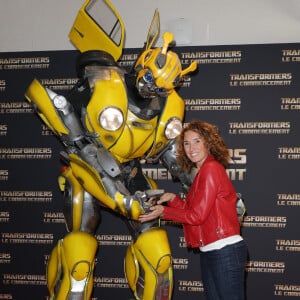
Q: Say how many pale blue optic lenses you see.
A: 2